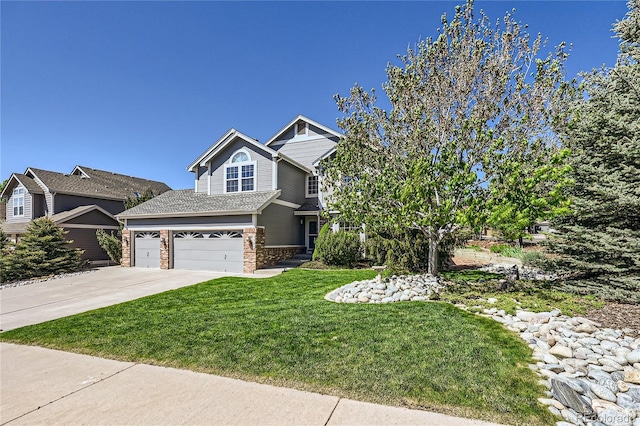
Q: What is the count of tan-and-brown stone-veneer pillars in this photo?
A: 3